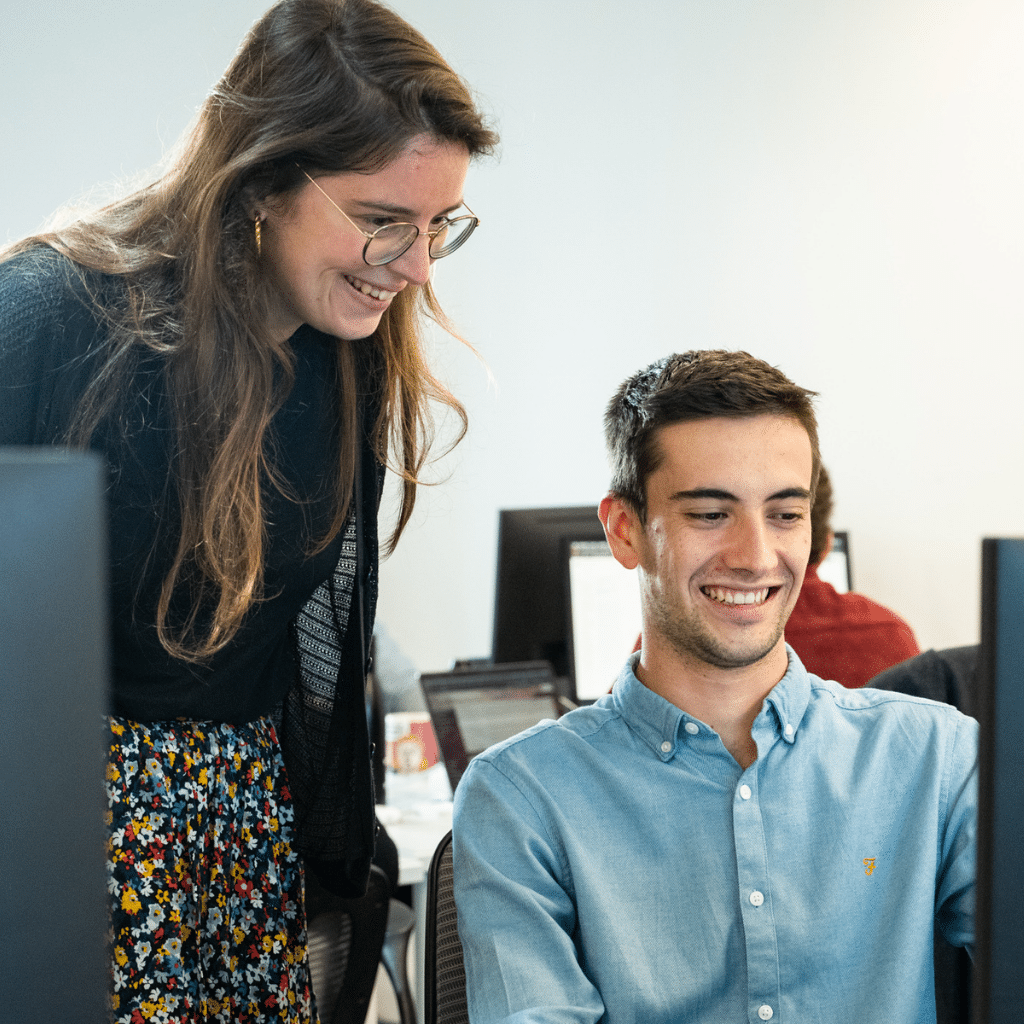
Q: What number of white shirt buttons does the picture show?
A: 6